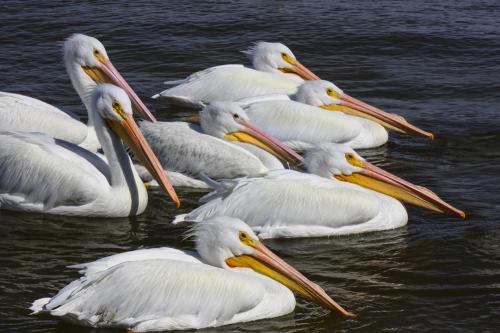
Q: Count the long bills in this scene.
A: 7